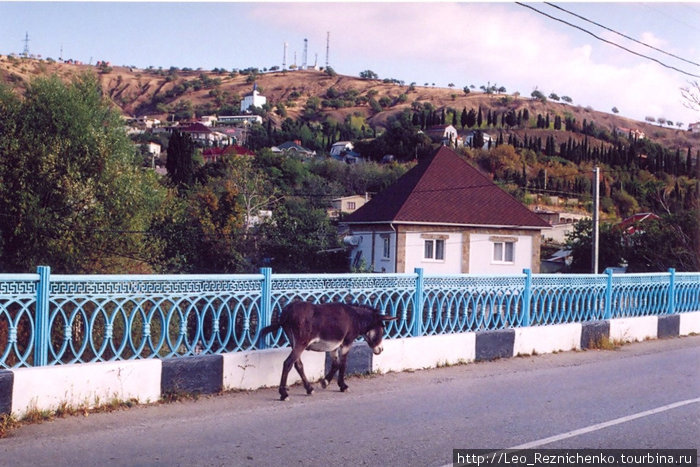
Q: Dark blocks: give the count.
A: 6